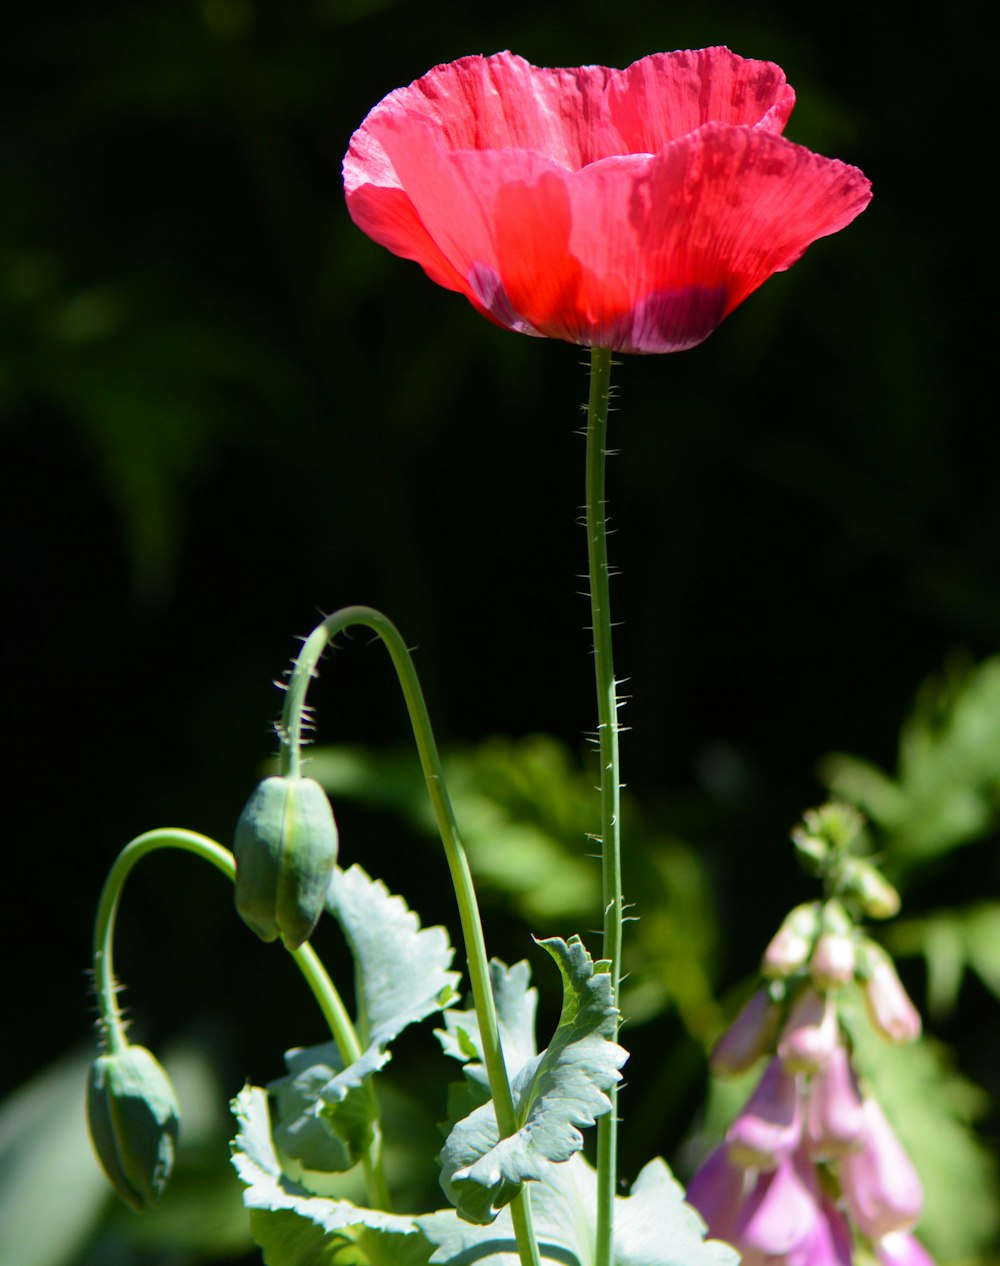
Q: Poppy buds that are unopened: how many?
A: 2